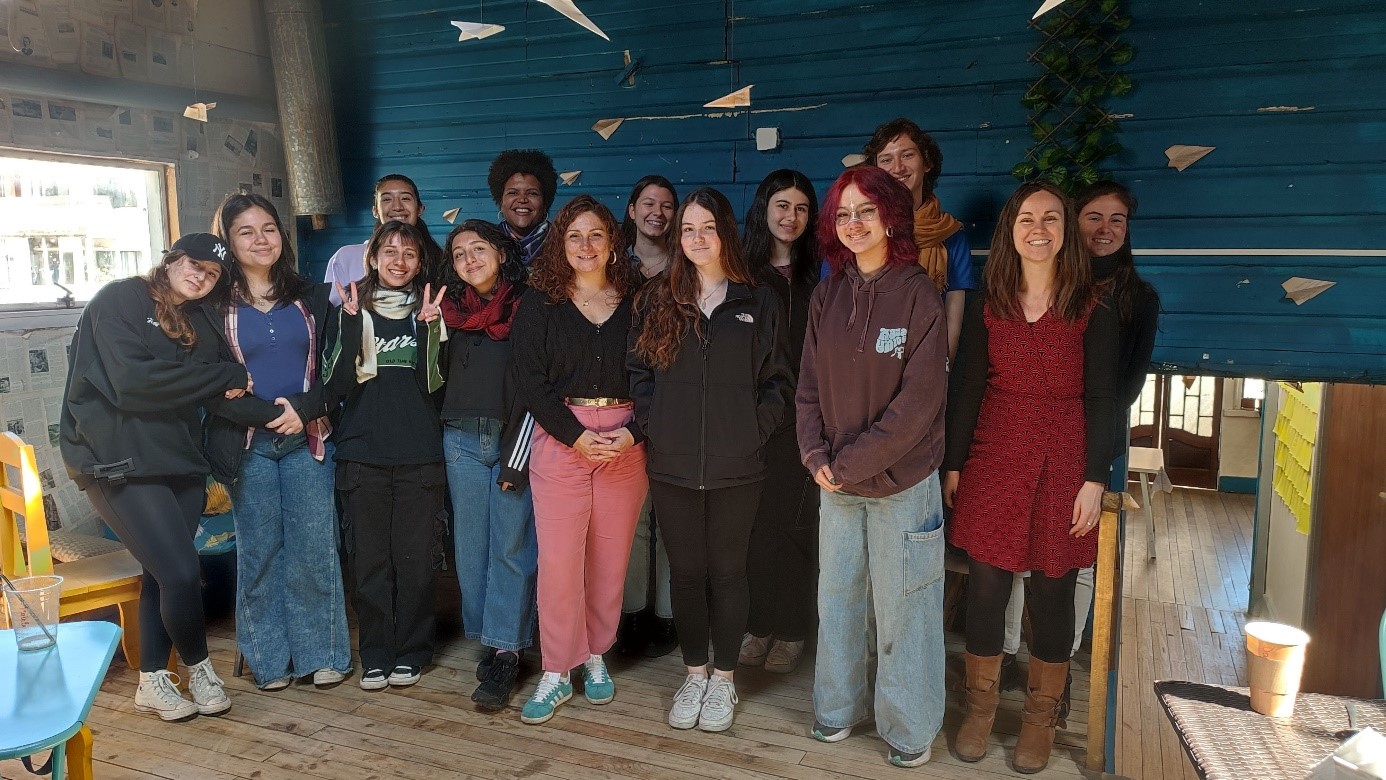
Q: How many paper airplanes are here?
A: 11